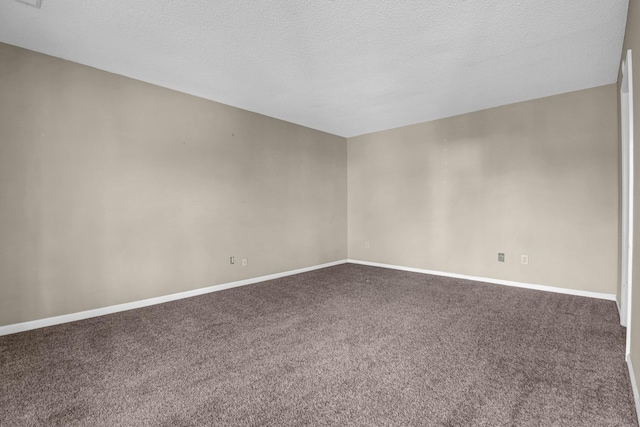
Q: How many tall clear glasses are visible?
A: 0